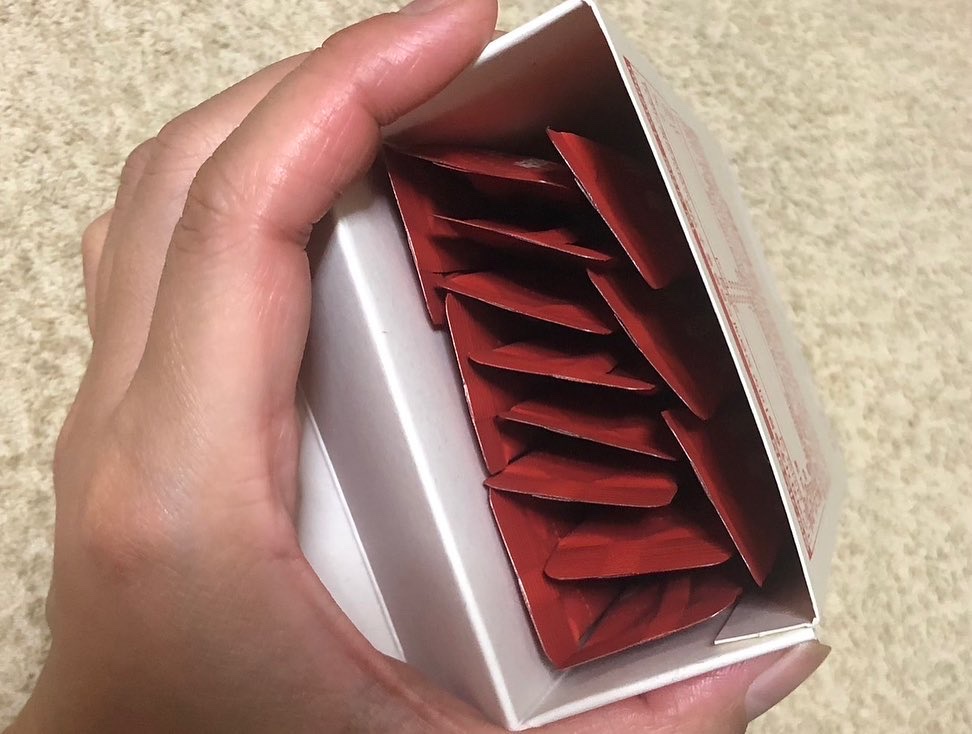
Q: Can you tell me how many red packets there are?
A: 14